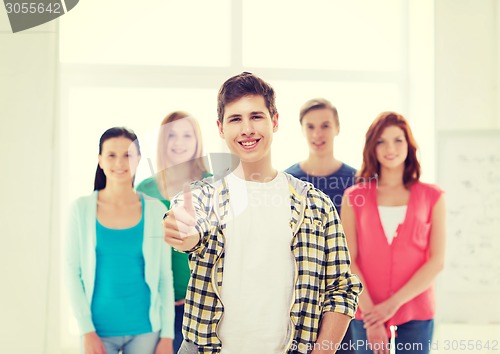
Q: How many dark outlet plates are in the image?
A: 0